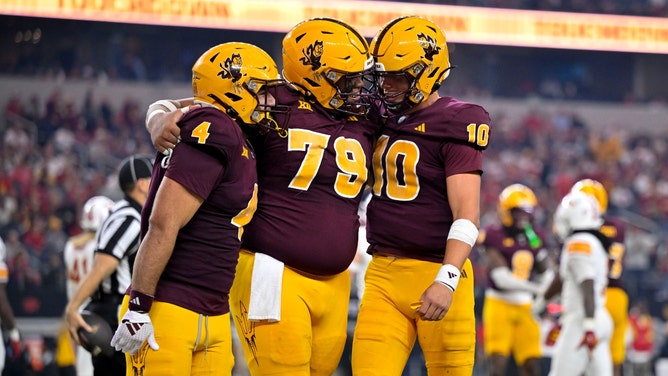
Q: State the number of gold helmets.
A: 5